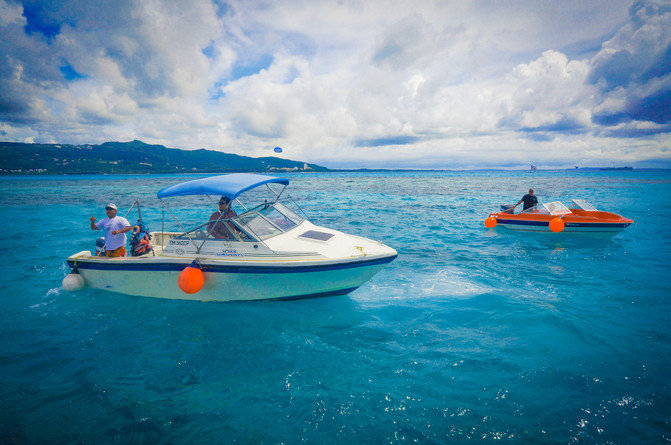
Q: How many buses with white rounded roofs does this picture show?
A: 0